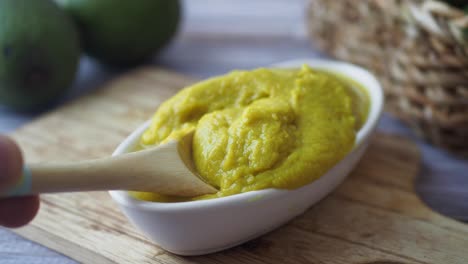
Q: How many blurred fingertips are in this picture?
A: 2